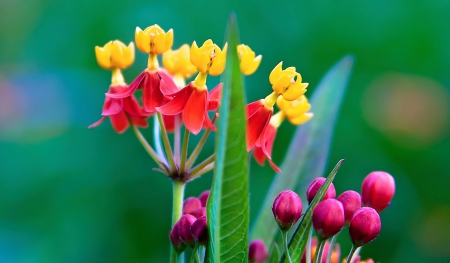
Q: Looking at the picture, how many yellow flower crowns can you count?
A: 7